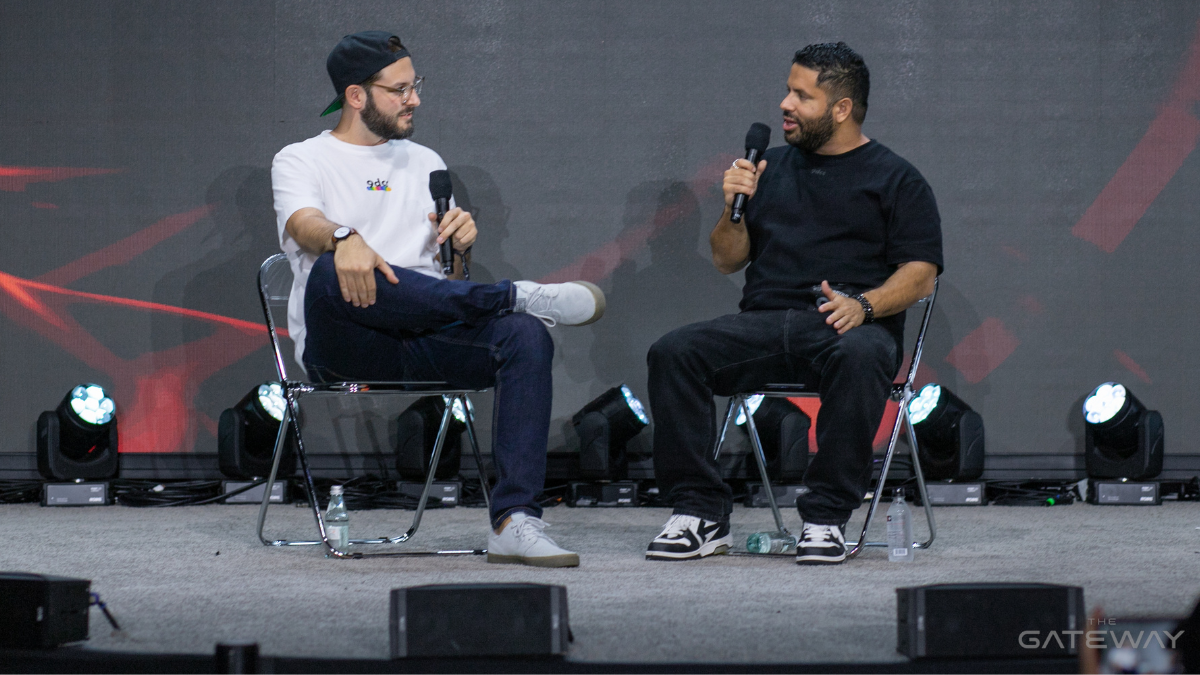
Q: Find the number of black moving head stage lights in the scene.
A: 7